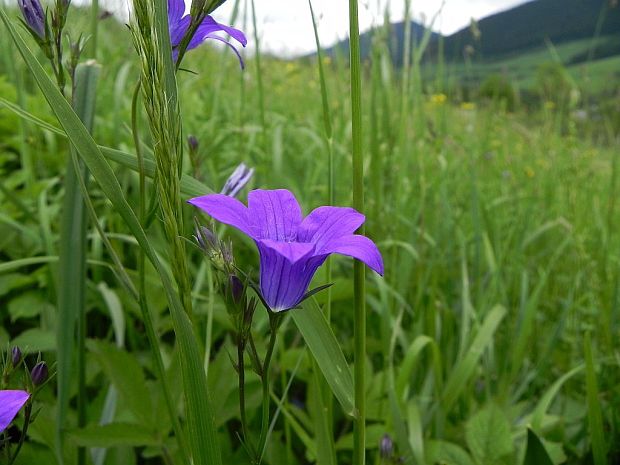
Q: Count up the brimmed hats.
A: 0